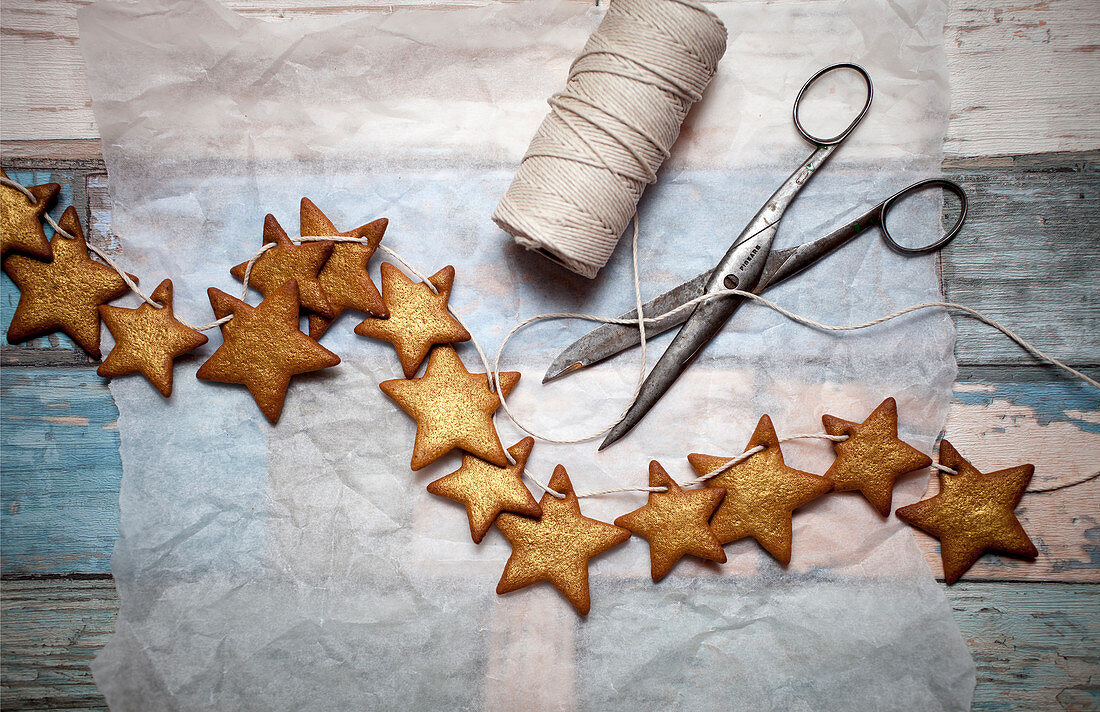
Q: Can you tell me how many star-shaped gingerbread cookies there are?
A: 14